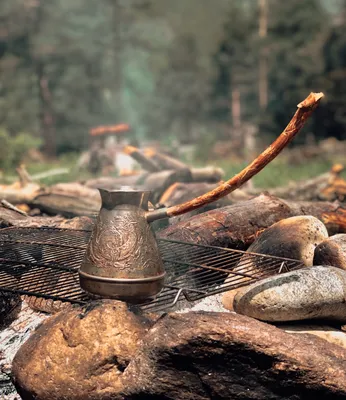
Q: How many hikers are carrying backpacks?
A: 0